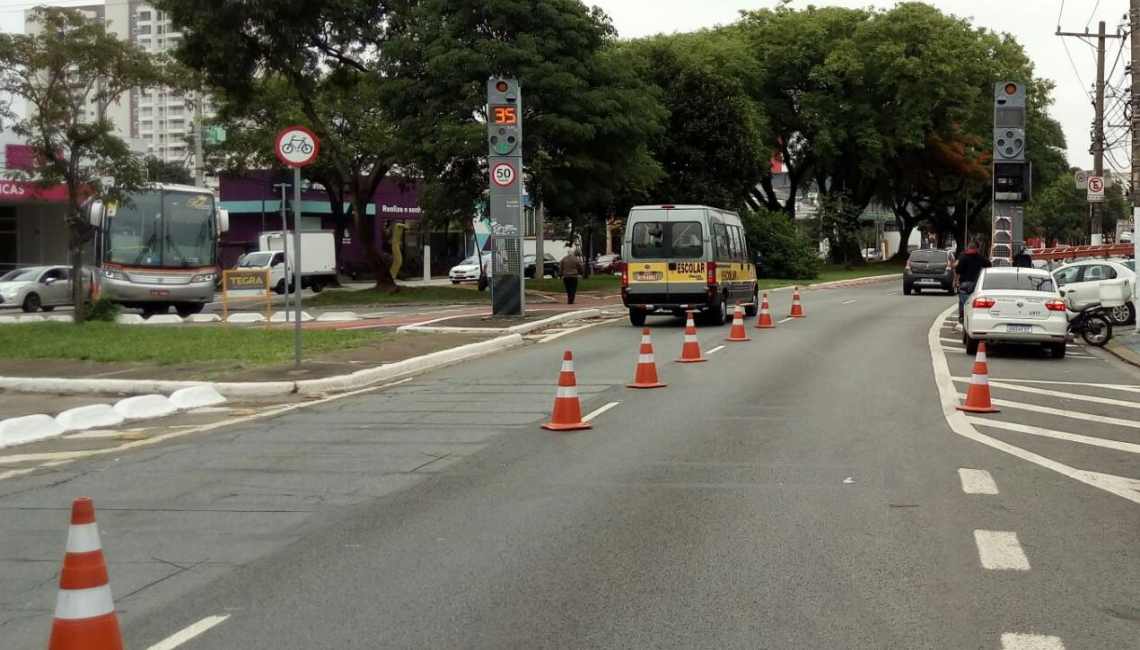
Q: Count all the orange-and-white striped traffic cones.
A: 8